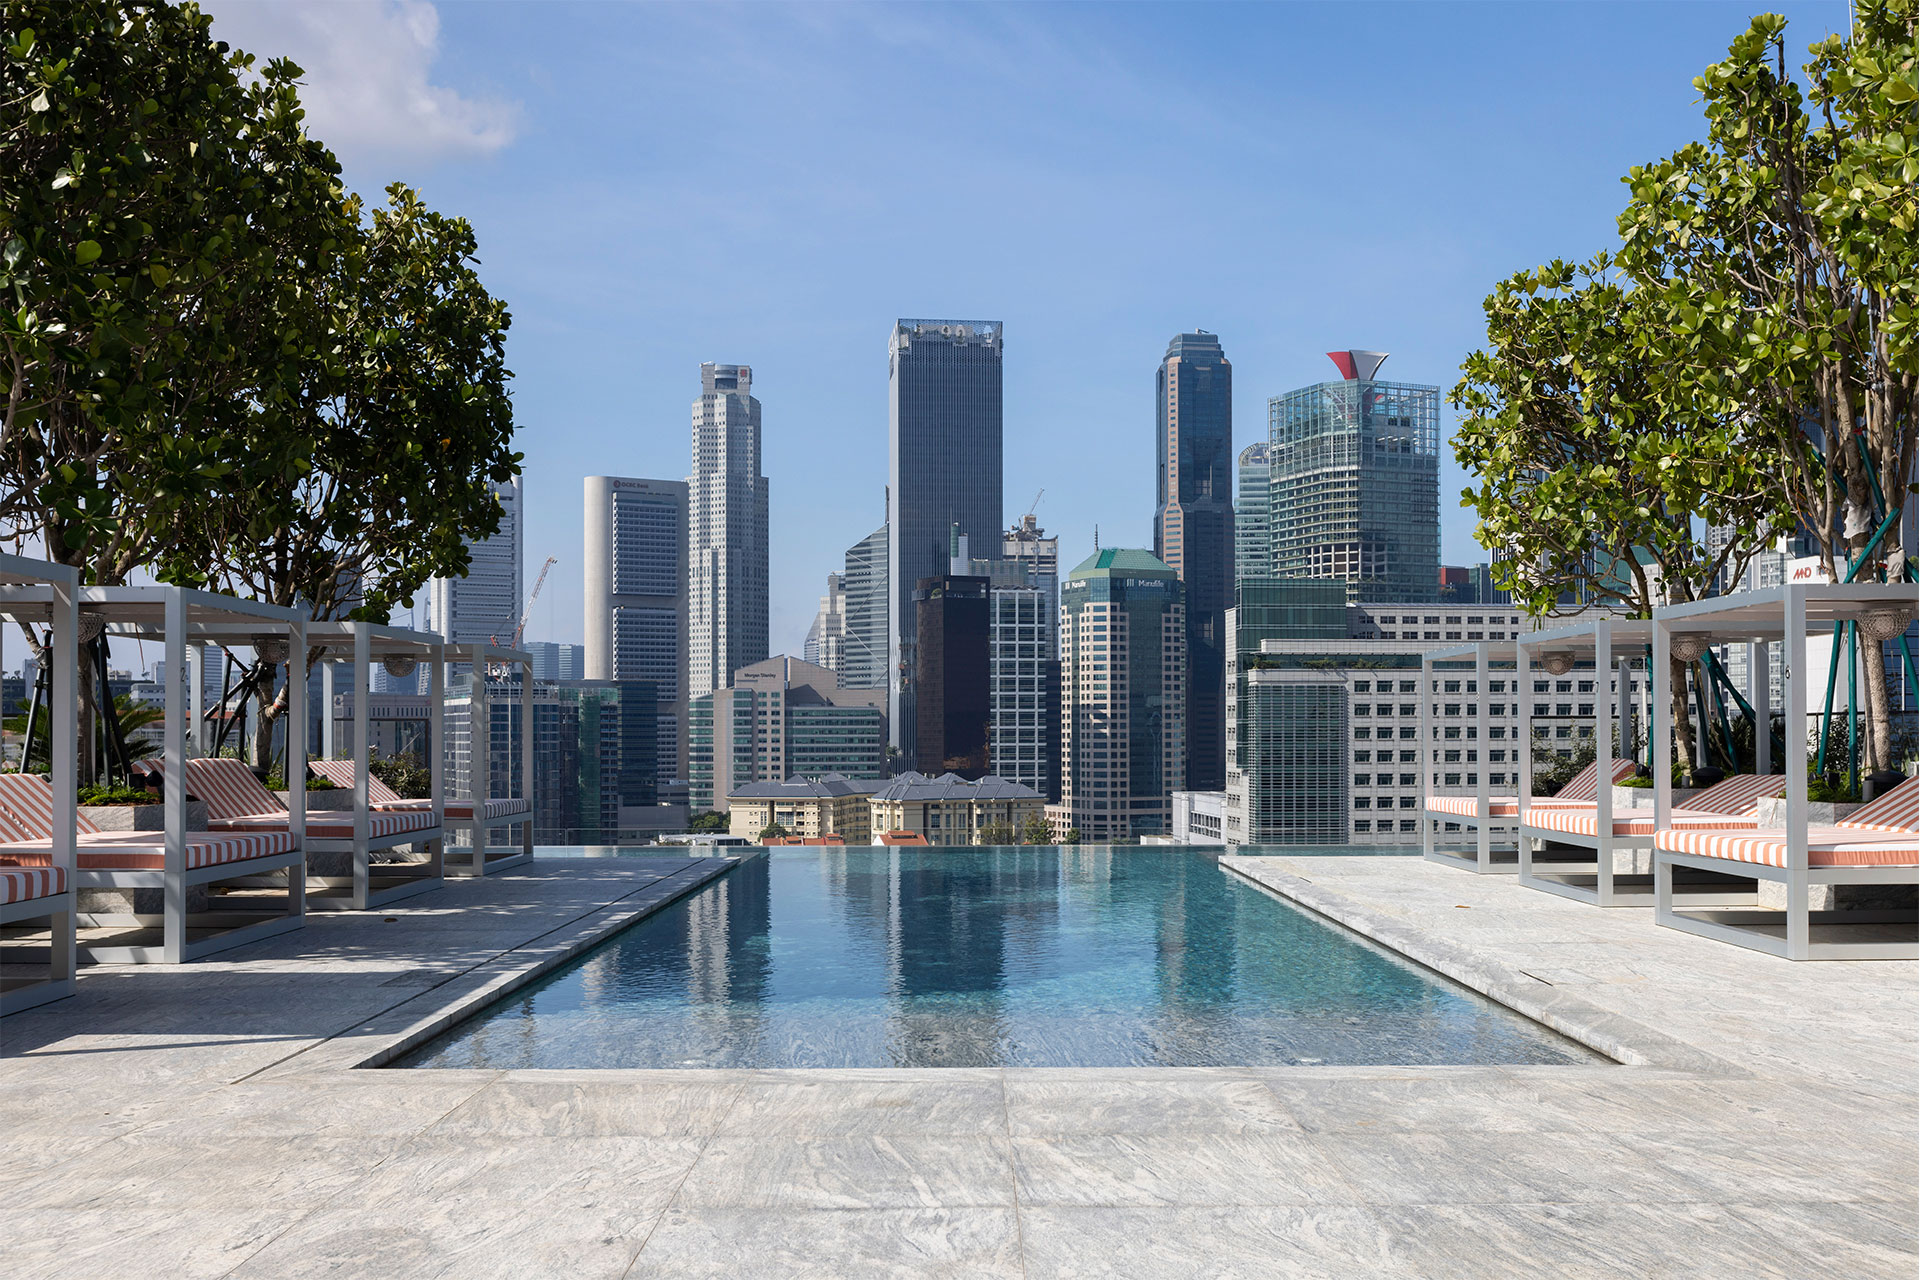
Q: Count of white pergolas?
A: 7